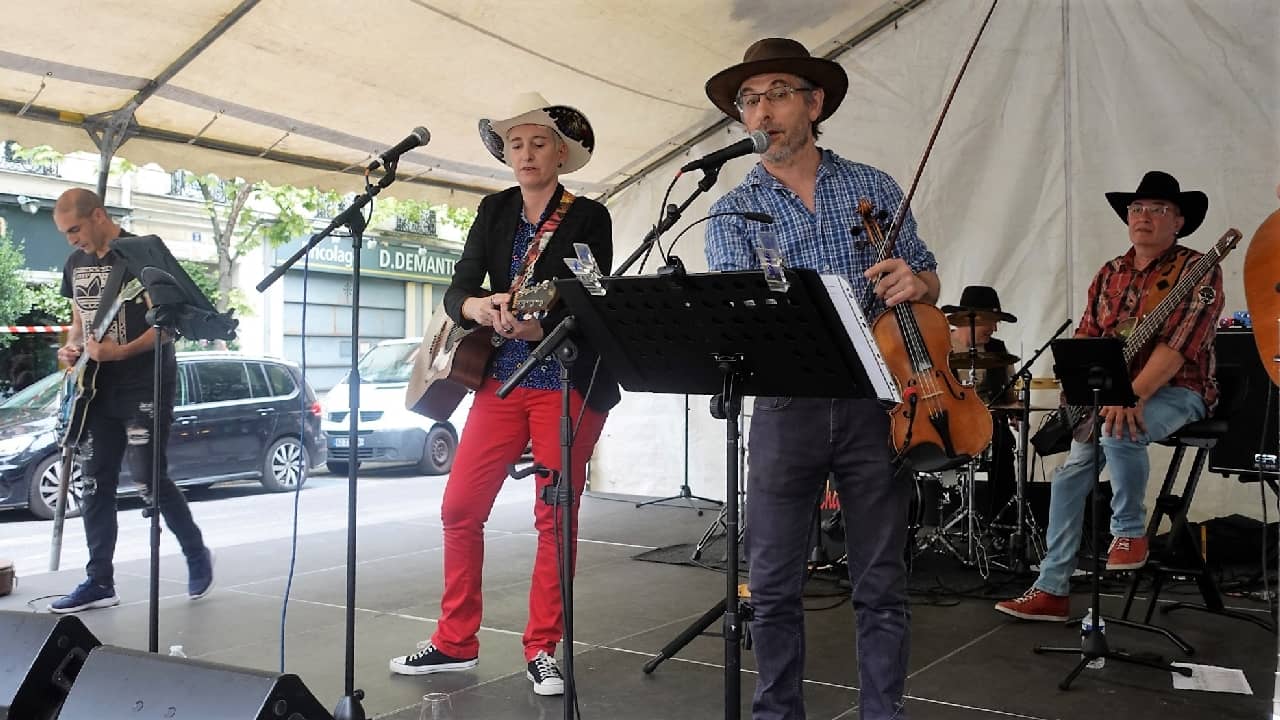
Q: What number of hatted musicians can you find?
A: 4